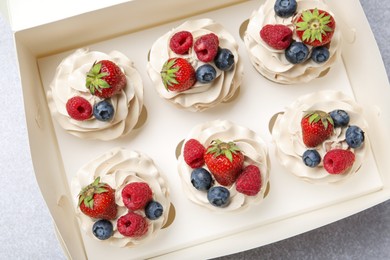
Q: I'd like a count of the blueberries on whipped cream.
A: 13